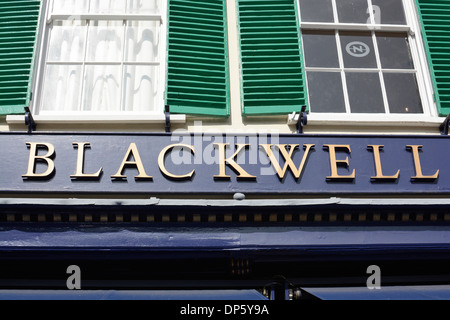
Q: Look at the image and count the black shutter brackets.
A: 4